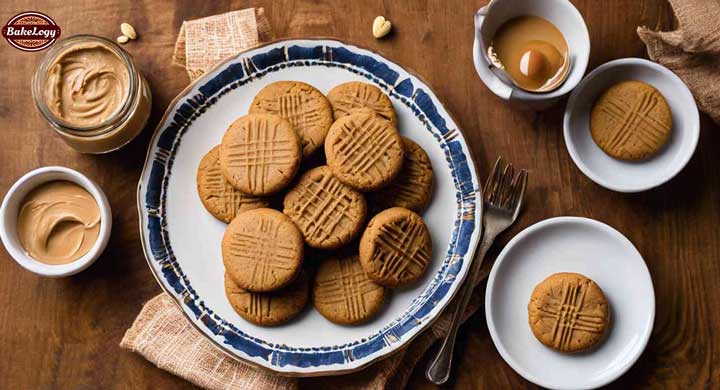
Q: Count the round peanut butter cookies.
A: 13